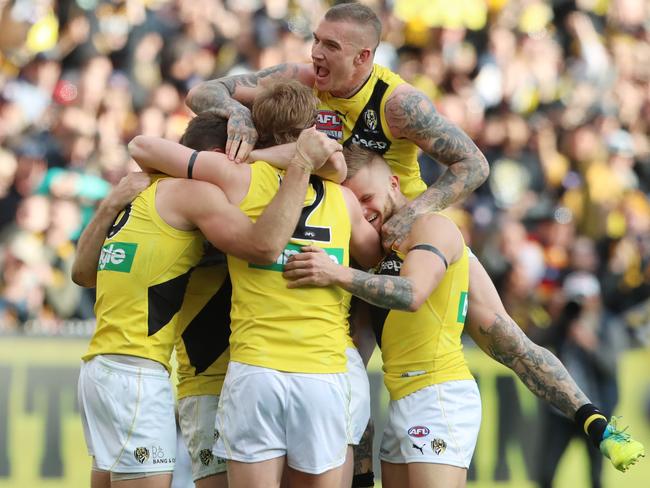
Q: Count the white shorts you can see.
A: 5